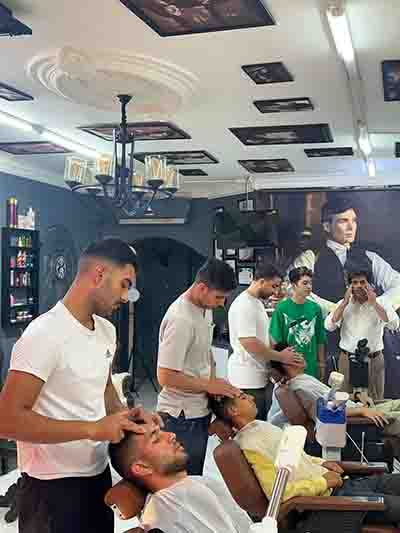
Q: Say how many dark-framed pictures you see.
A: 14